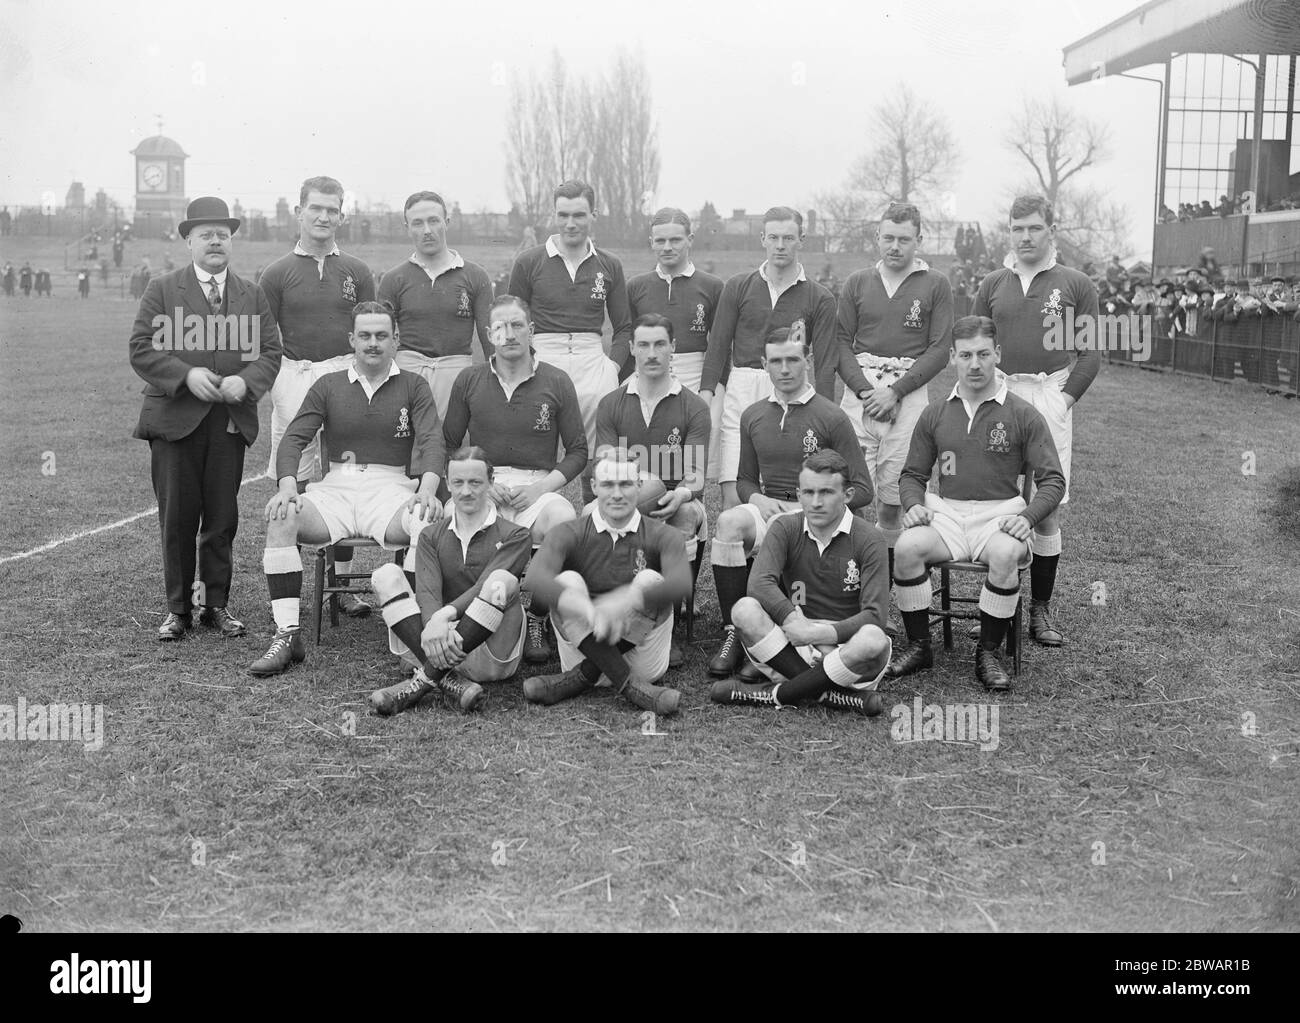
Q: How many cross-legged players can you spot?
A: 3